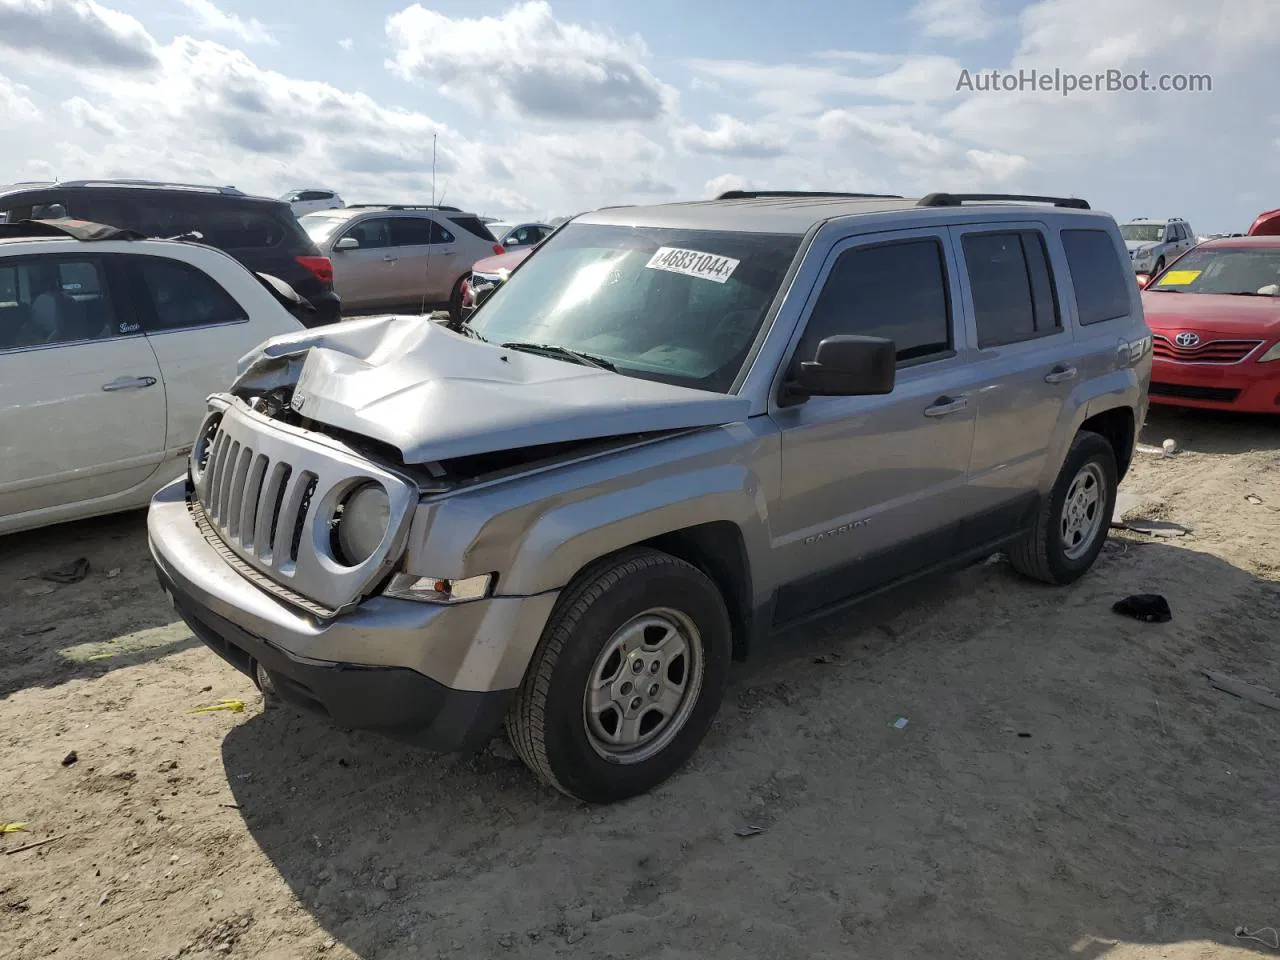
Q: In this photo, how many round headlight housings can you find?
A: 2